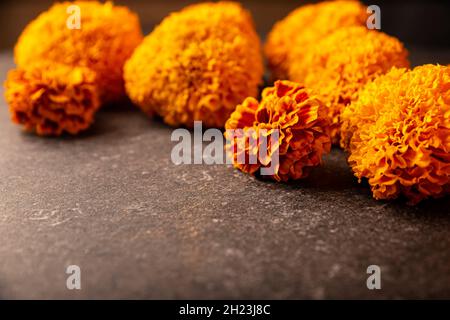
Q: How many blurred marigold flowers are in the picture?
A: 5